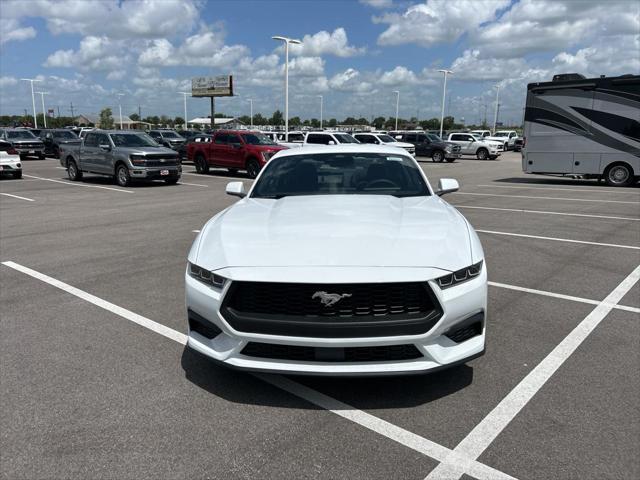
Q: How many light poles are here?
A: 10